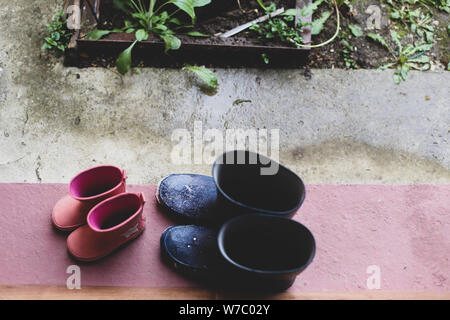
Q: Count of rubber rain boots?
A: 4